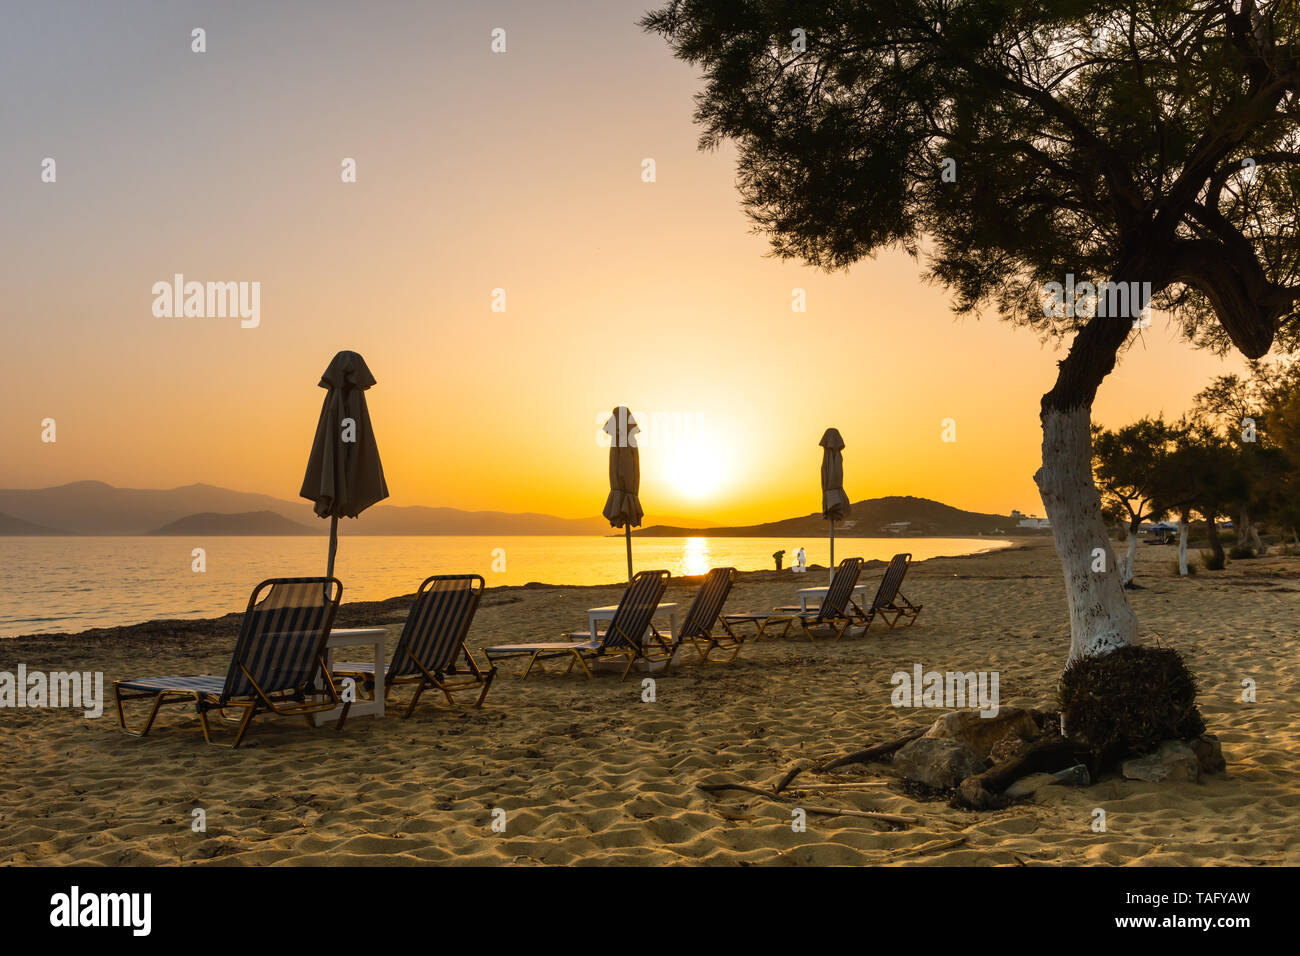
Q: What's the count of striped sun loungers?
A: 6